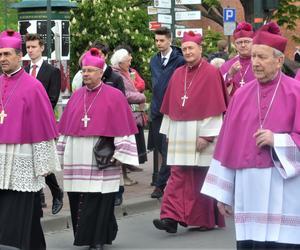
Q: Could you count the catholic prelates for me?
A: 5